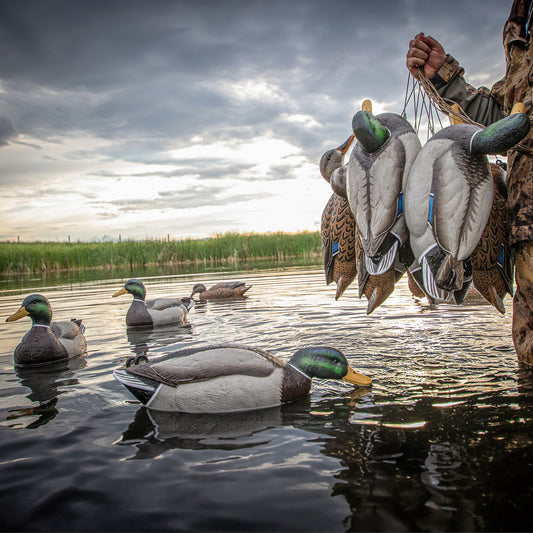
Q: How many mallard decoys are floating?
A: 4